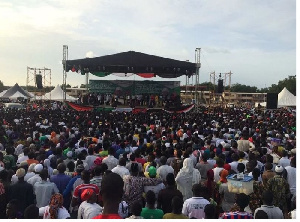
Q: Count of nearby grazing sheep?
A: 0